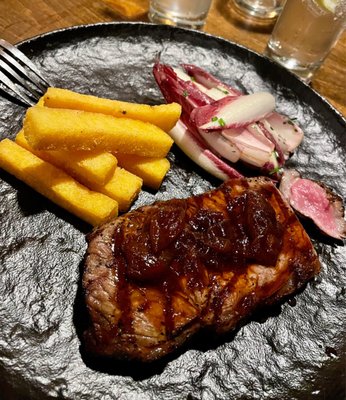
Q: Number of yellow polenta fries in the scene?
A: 6